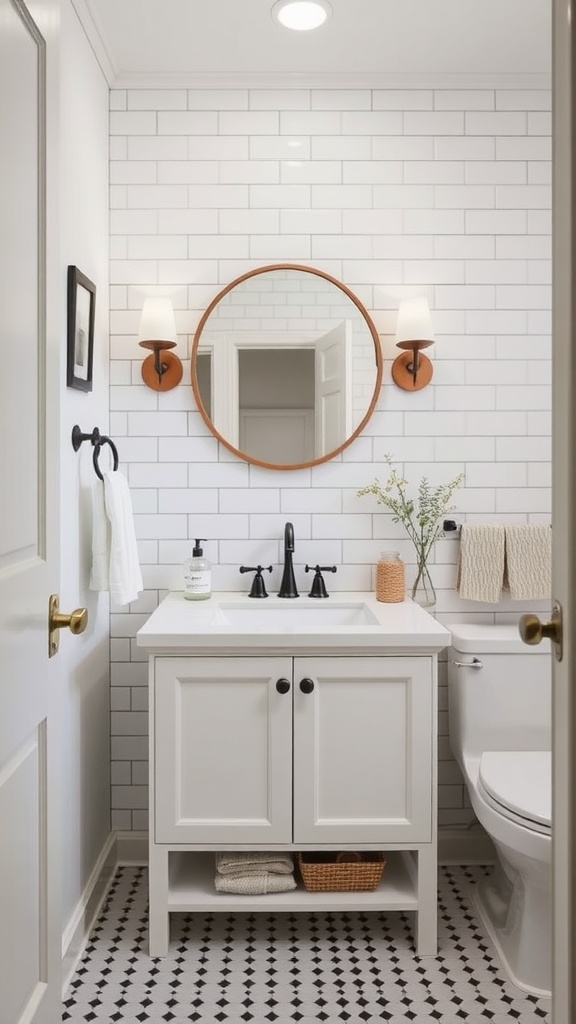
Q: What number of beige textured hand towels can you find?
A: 2